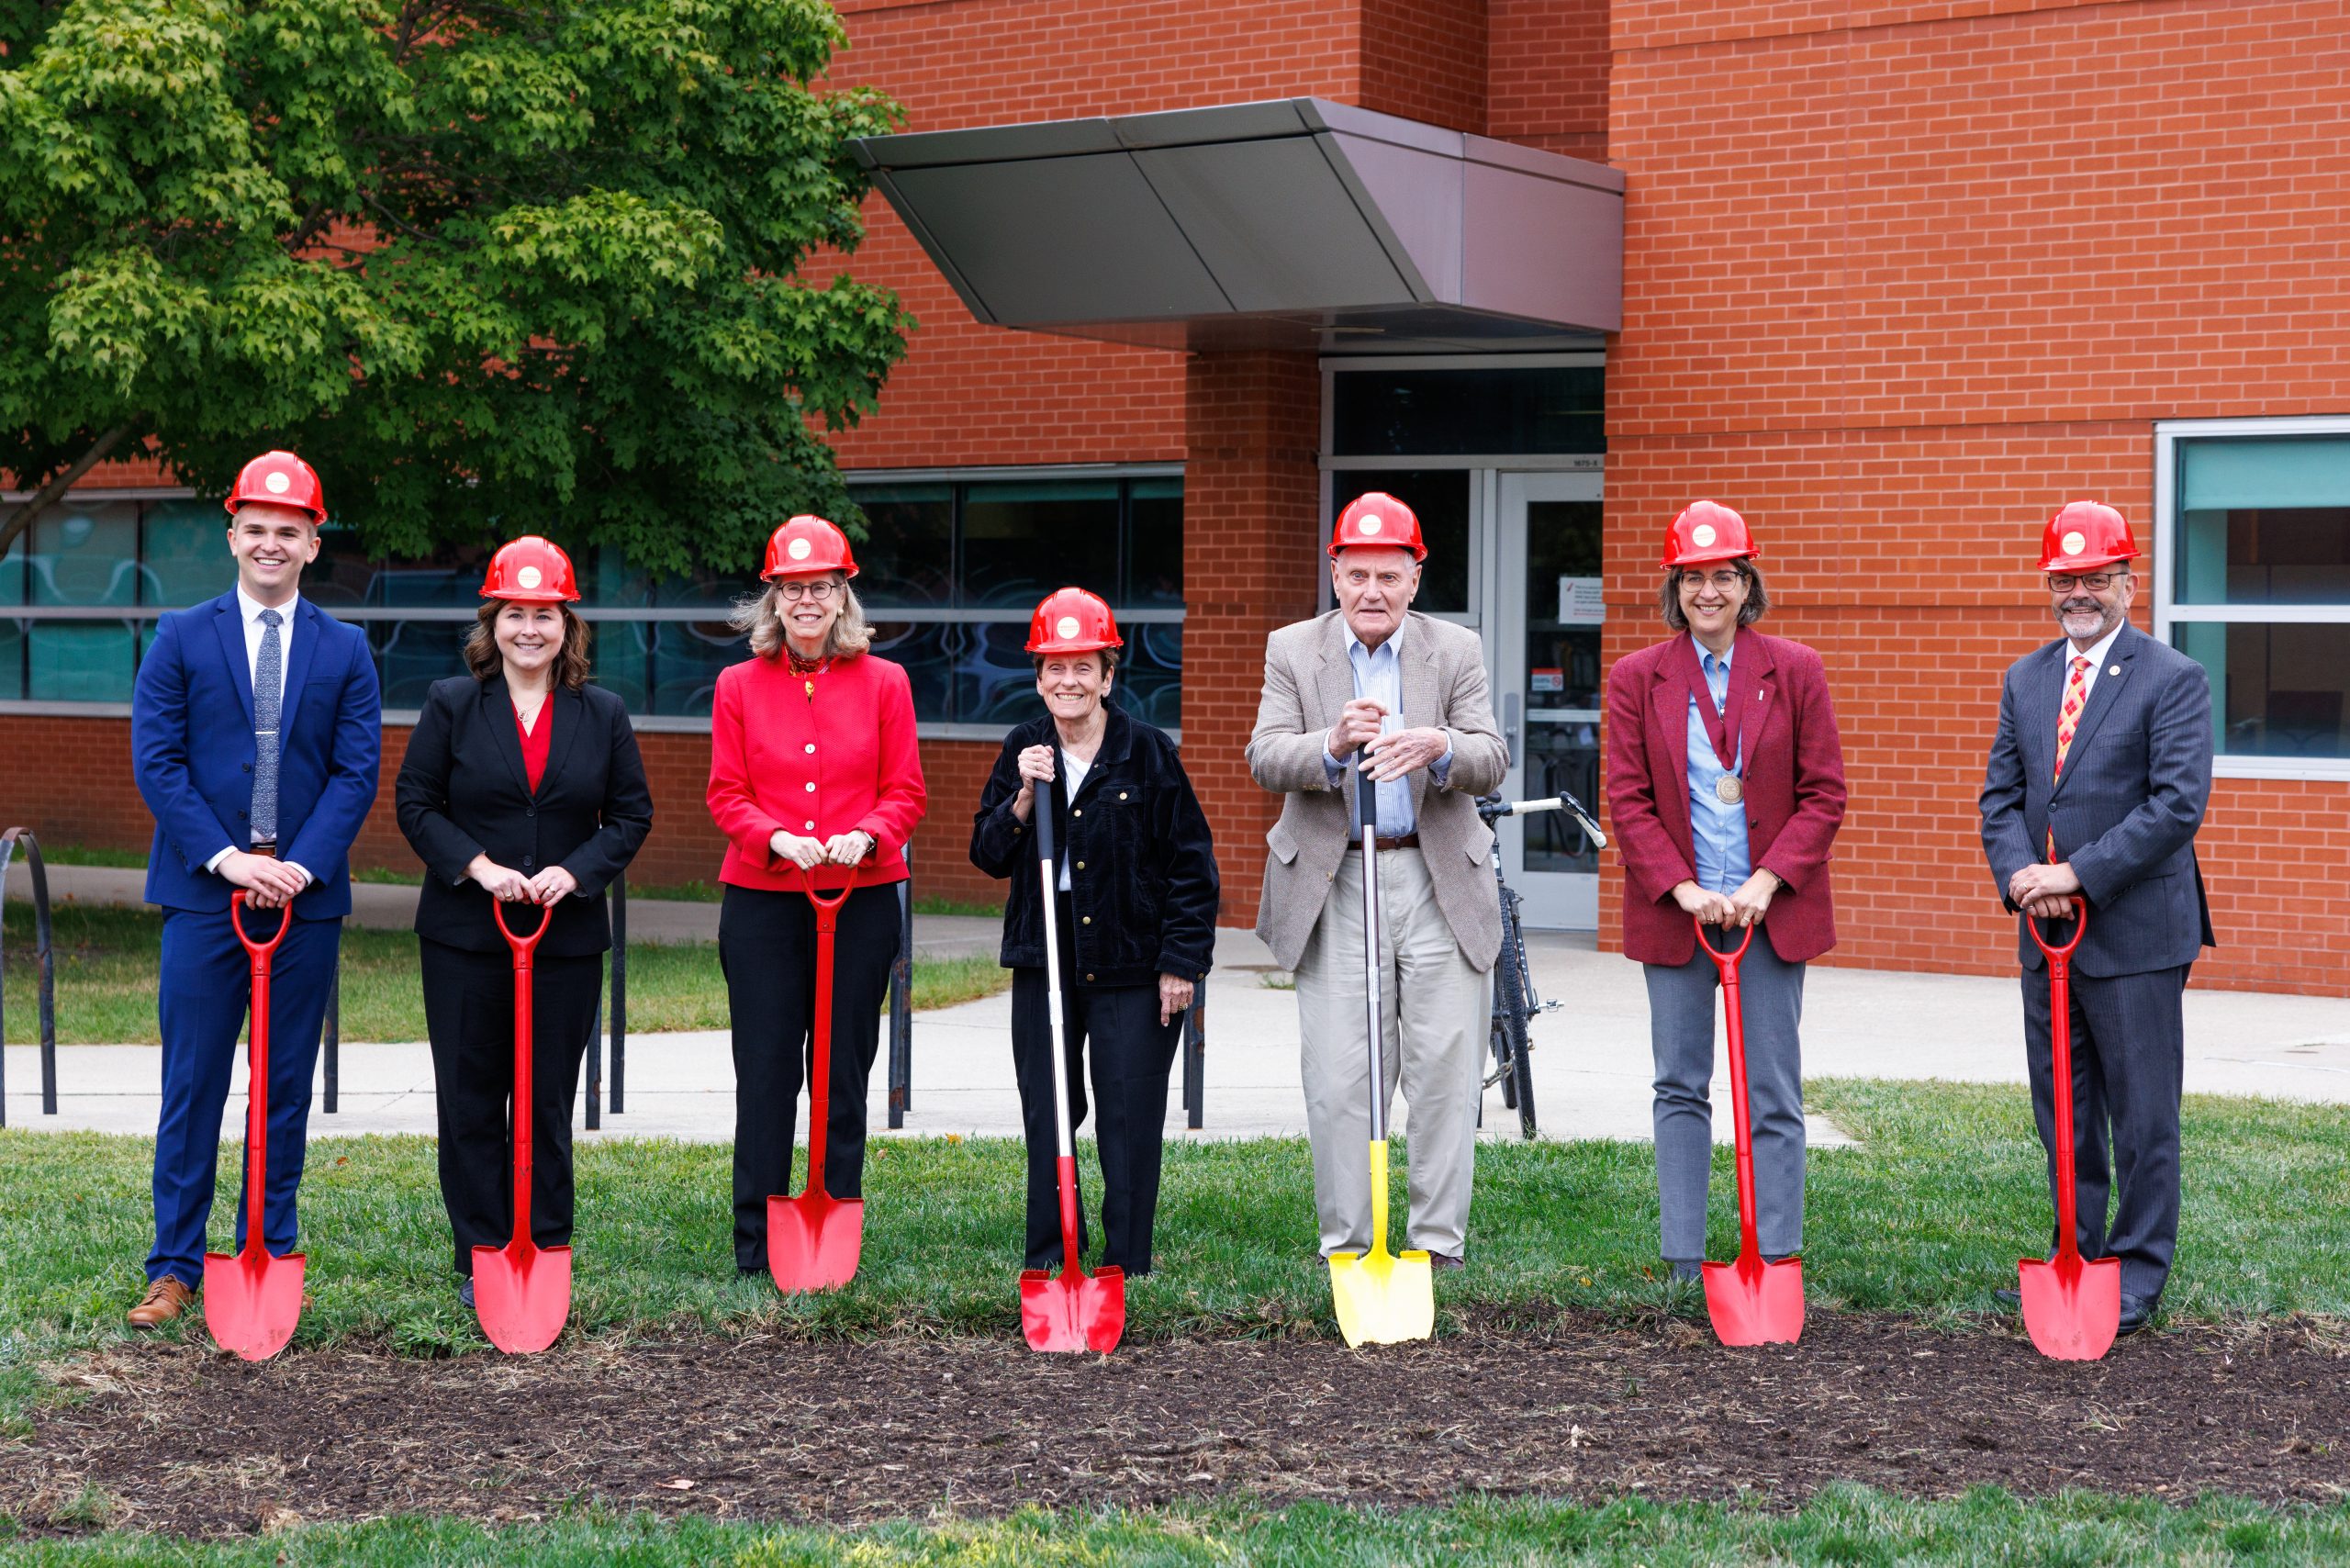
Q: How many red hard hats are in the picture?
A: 7